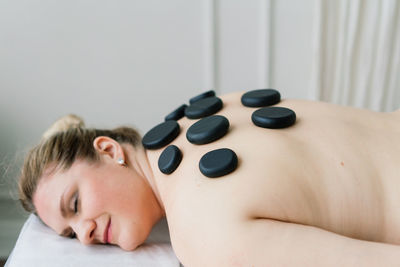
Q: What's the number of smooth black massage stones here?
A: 9